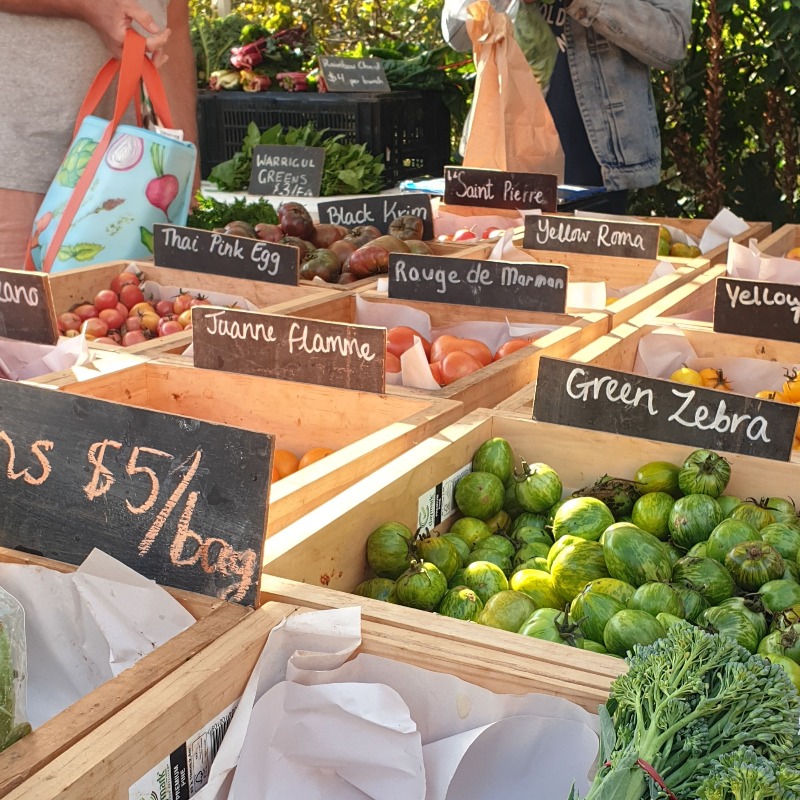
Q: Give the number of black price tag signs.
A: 12